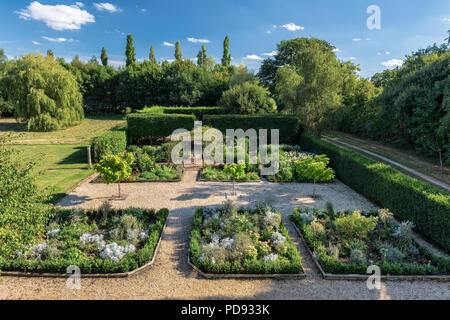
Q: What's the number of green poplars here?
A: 6